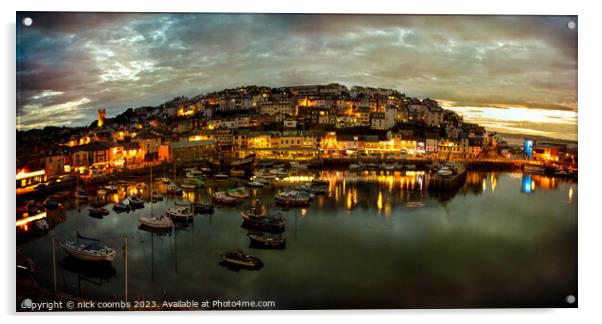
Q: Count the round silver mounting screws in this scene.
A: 4